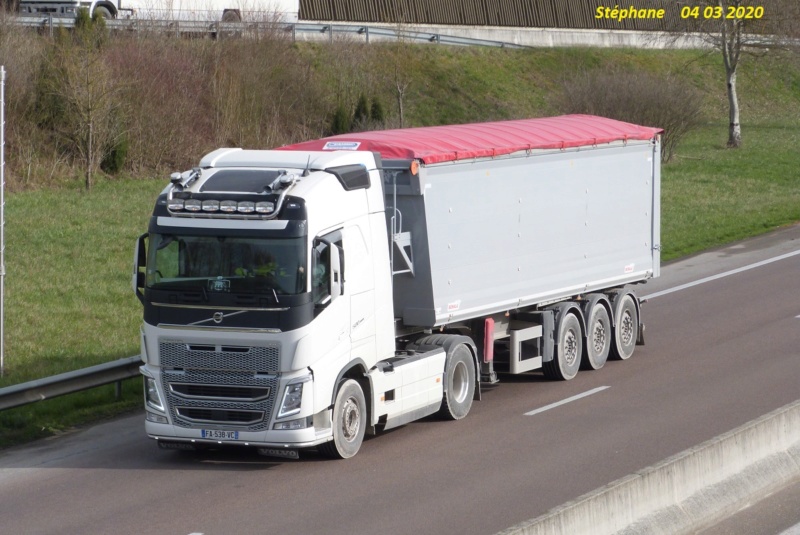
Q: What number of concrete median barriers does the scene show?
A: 1